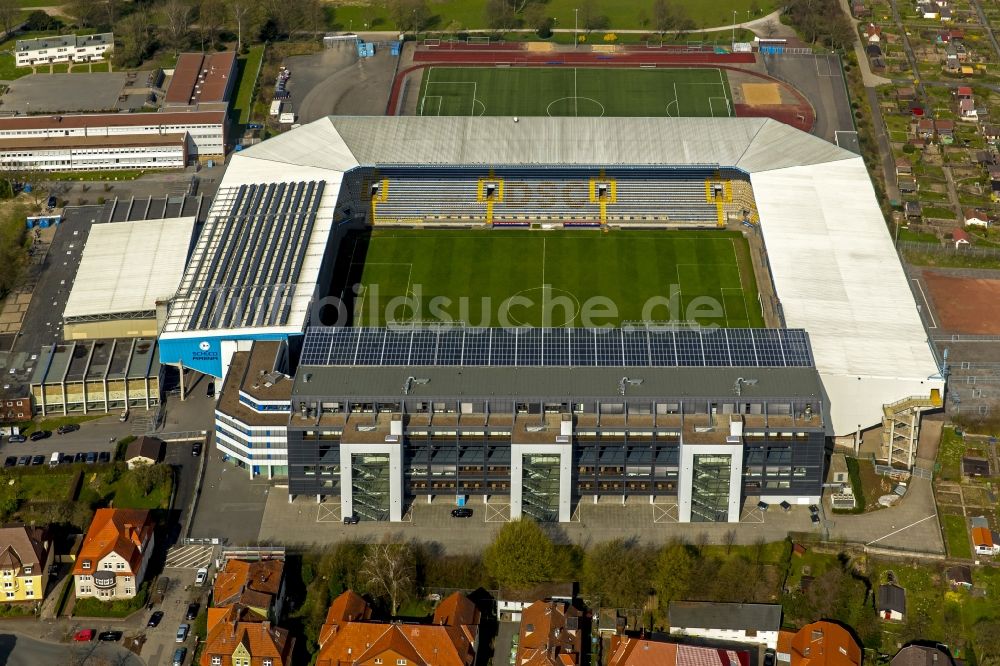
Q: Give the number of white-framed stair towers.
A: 3